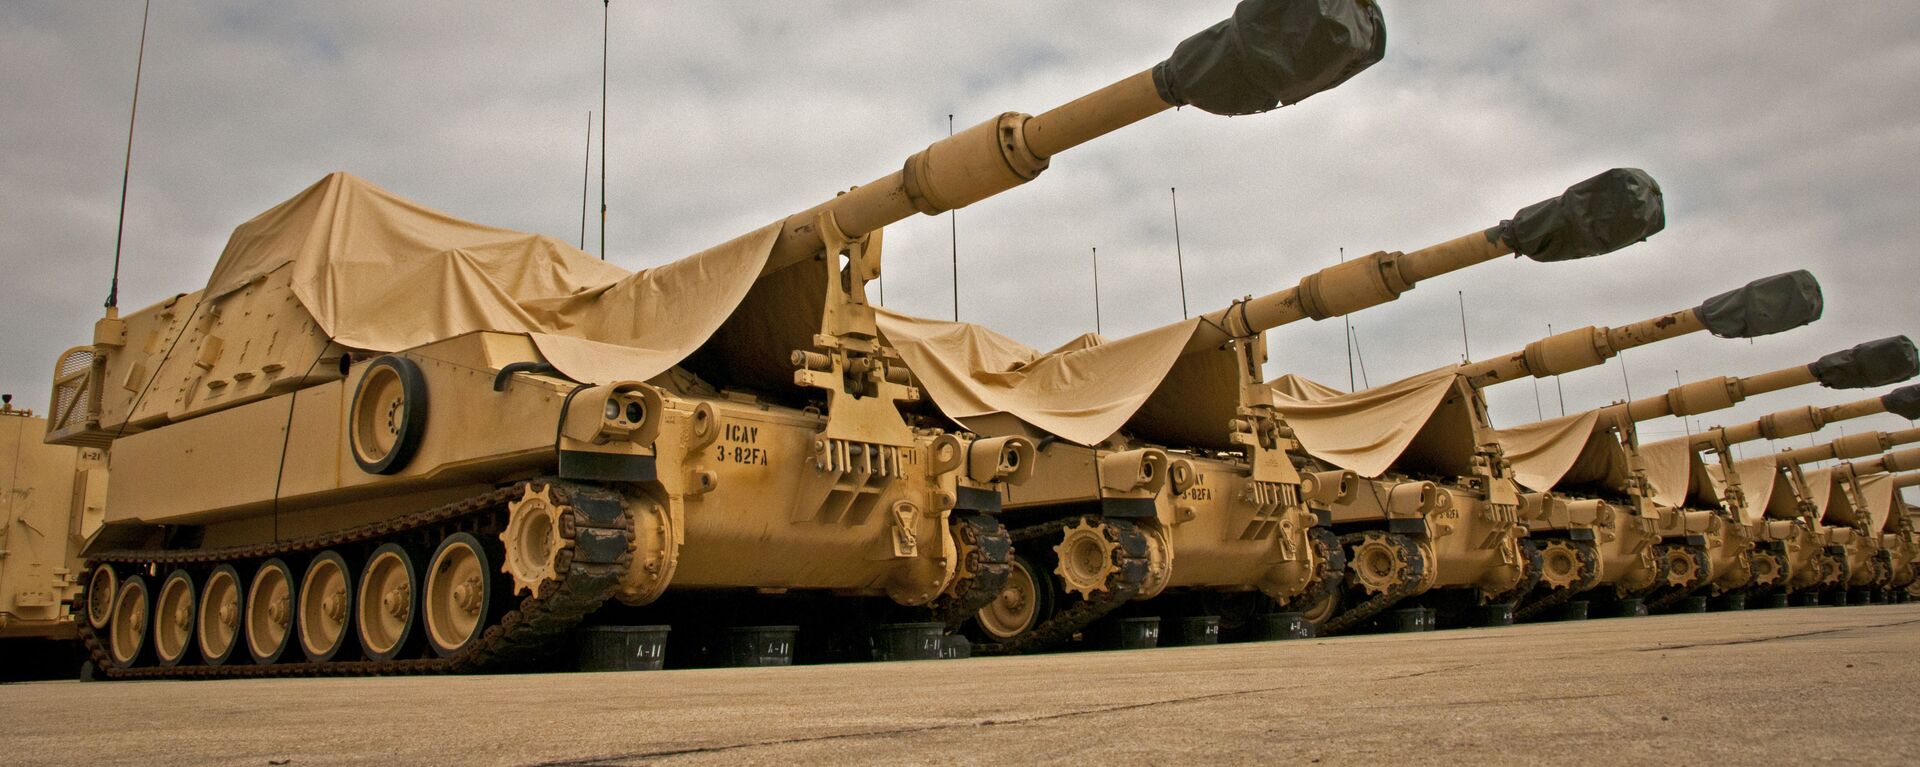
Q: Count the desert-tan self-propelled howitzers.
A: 8